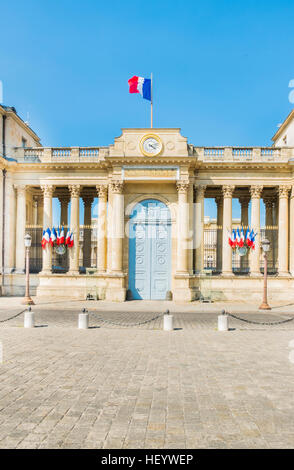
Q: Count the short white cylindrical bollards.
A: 4